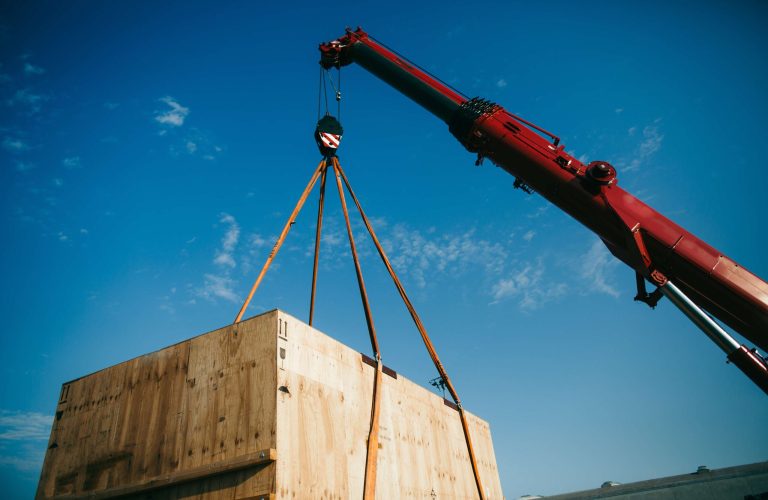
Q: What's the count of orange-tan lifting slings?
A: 4